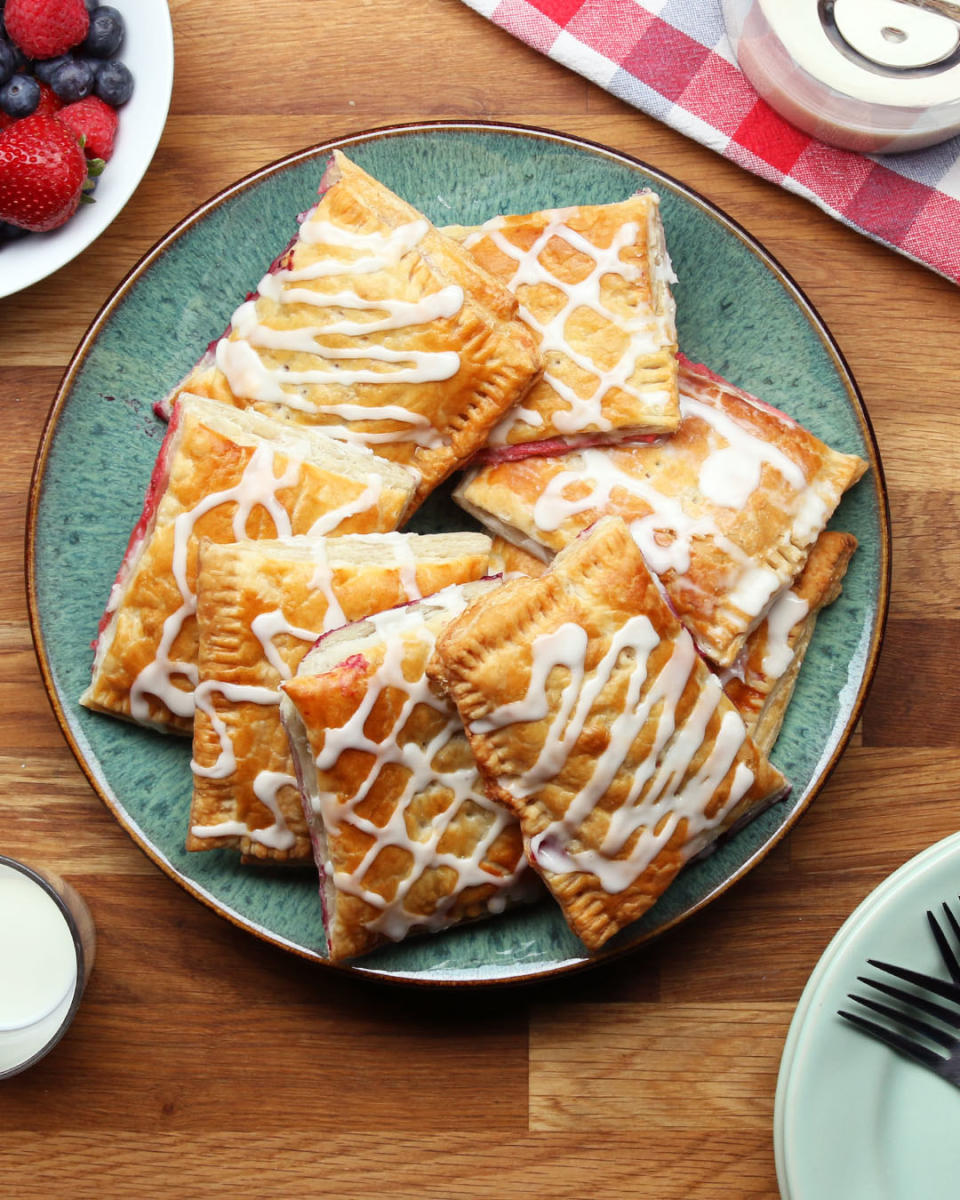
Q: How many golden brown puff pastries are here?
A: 8